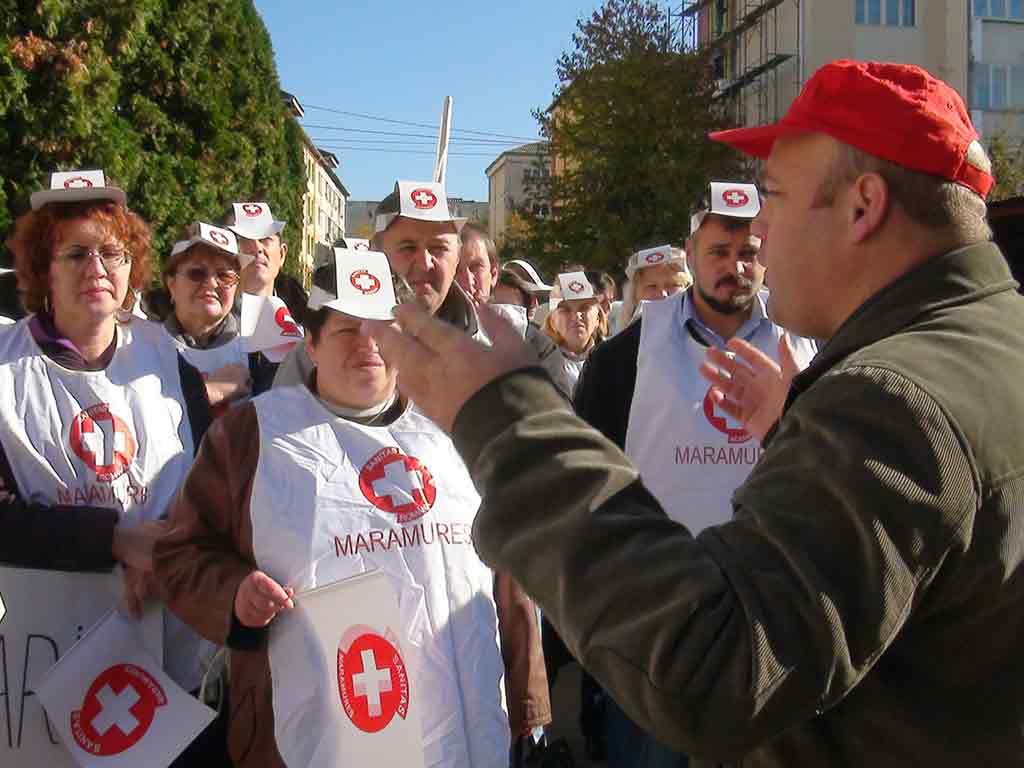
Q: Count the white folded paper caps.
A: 10